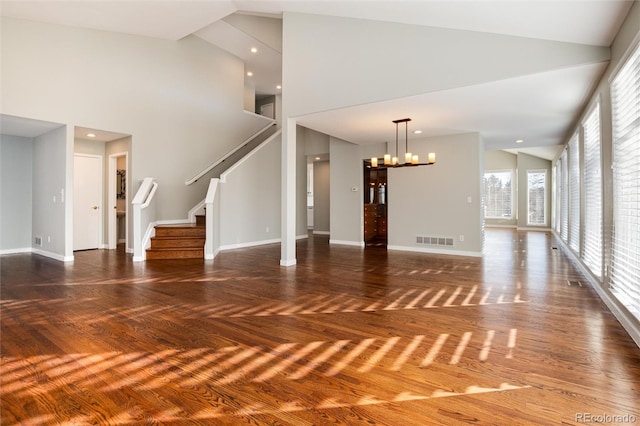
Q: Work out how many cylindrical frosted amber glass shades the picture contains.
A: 6